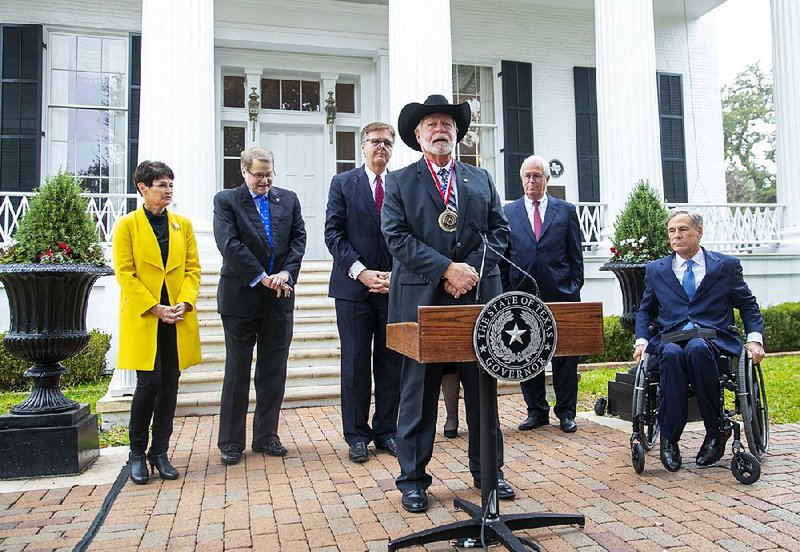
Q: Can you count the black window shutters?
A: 5